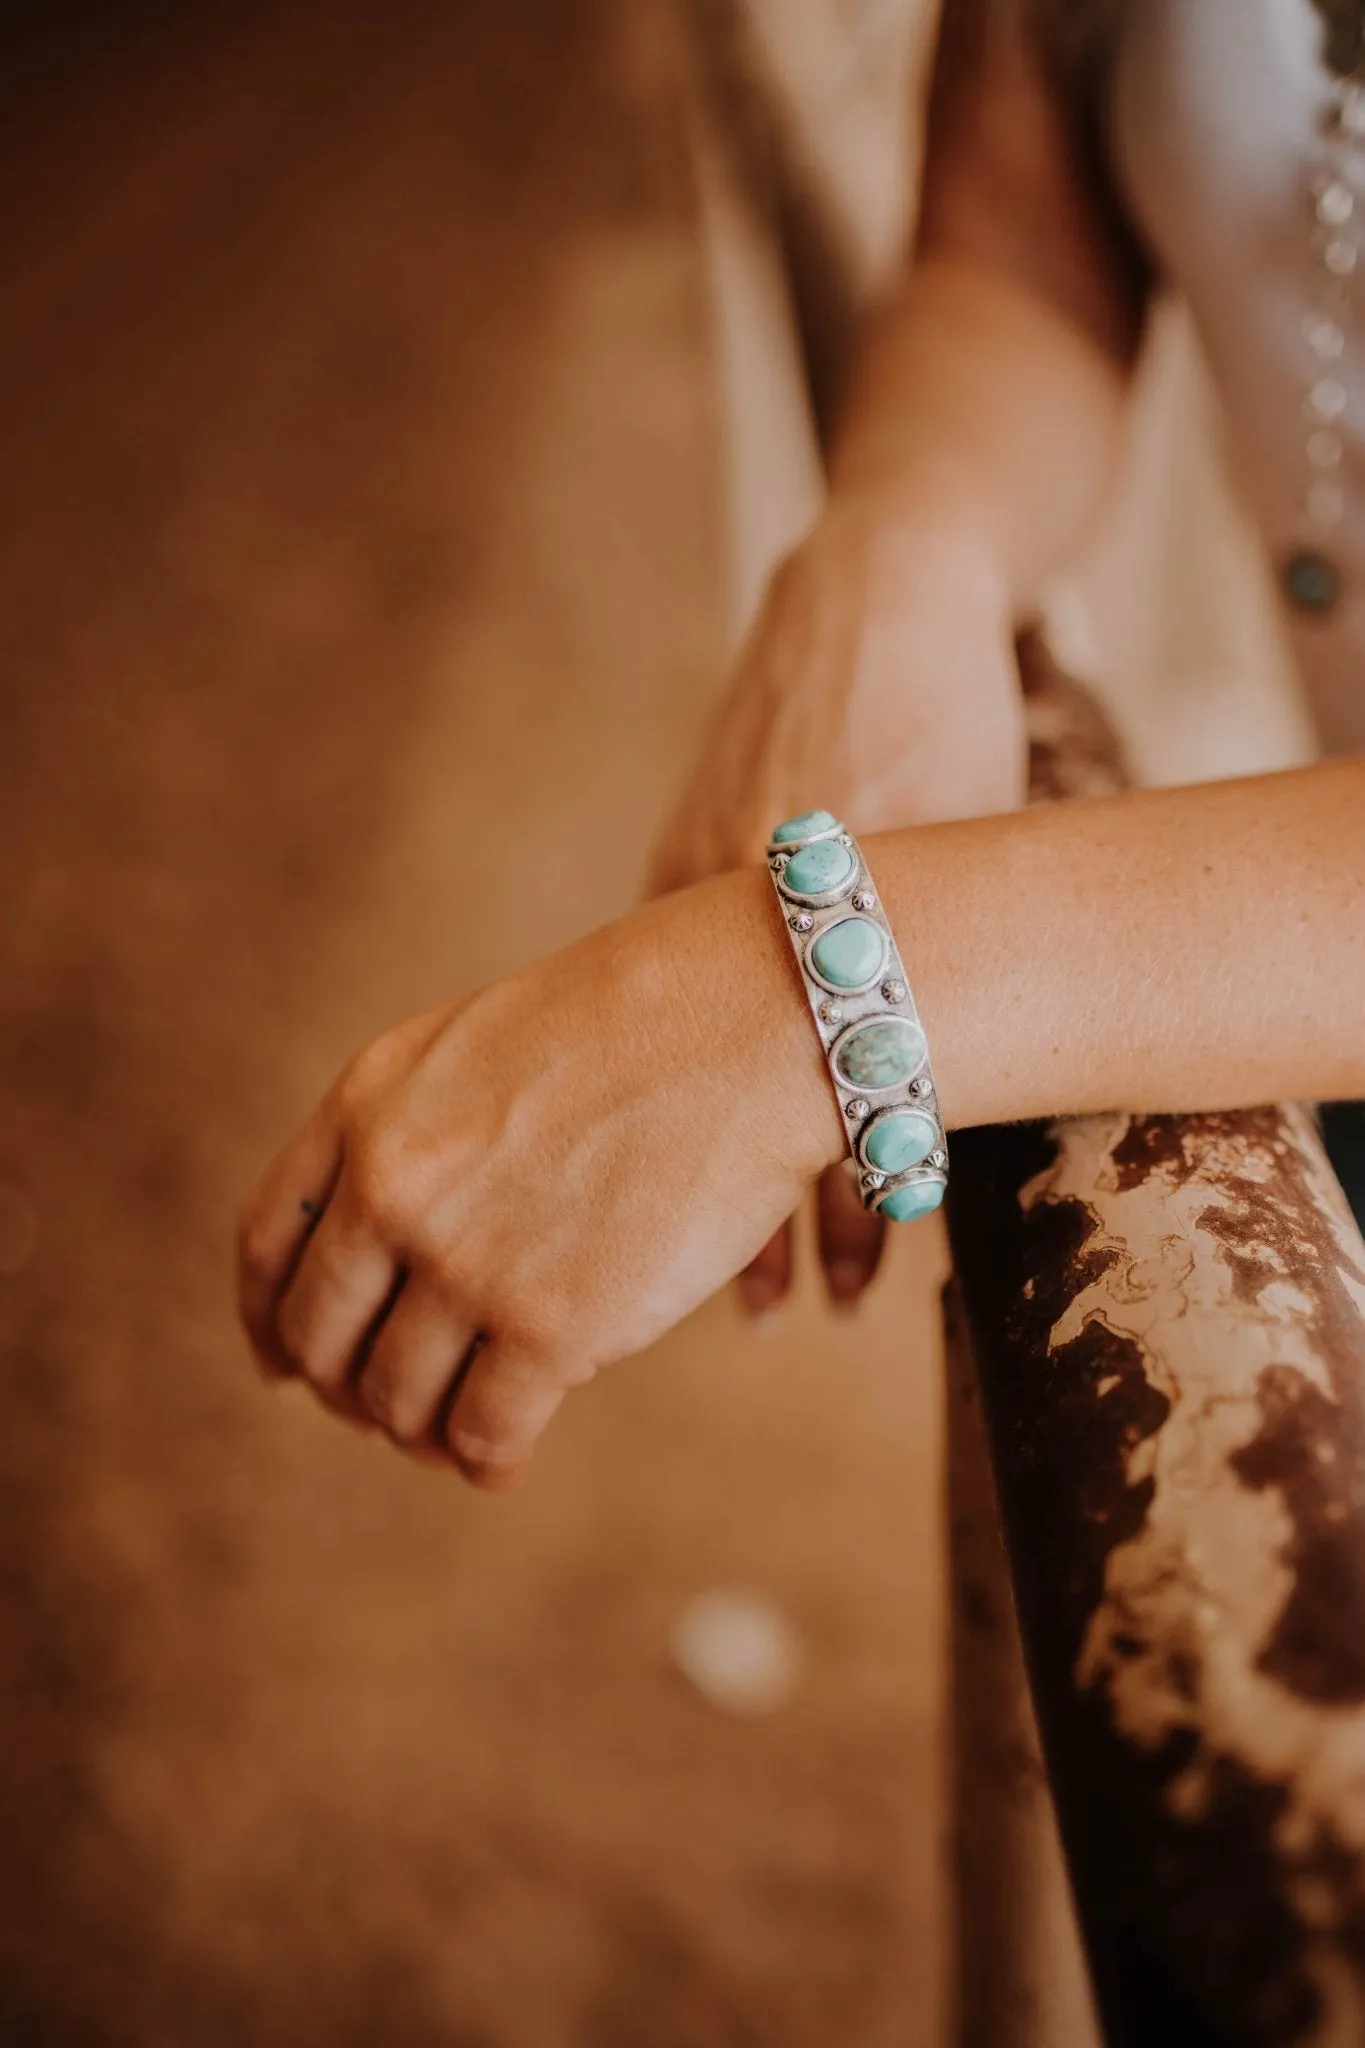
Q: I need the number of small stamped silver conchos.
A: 10